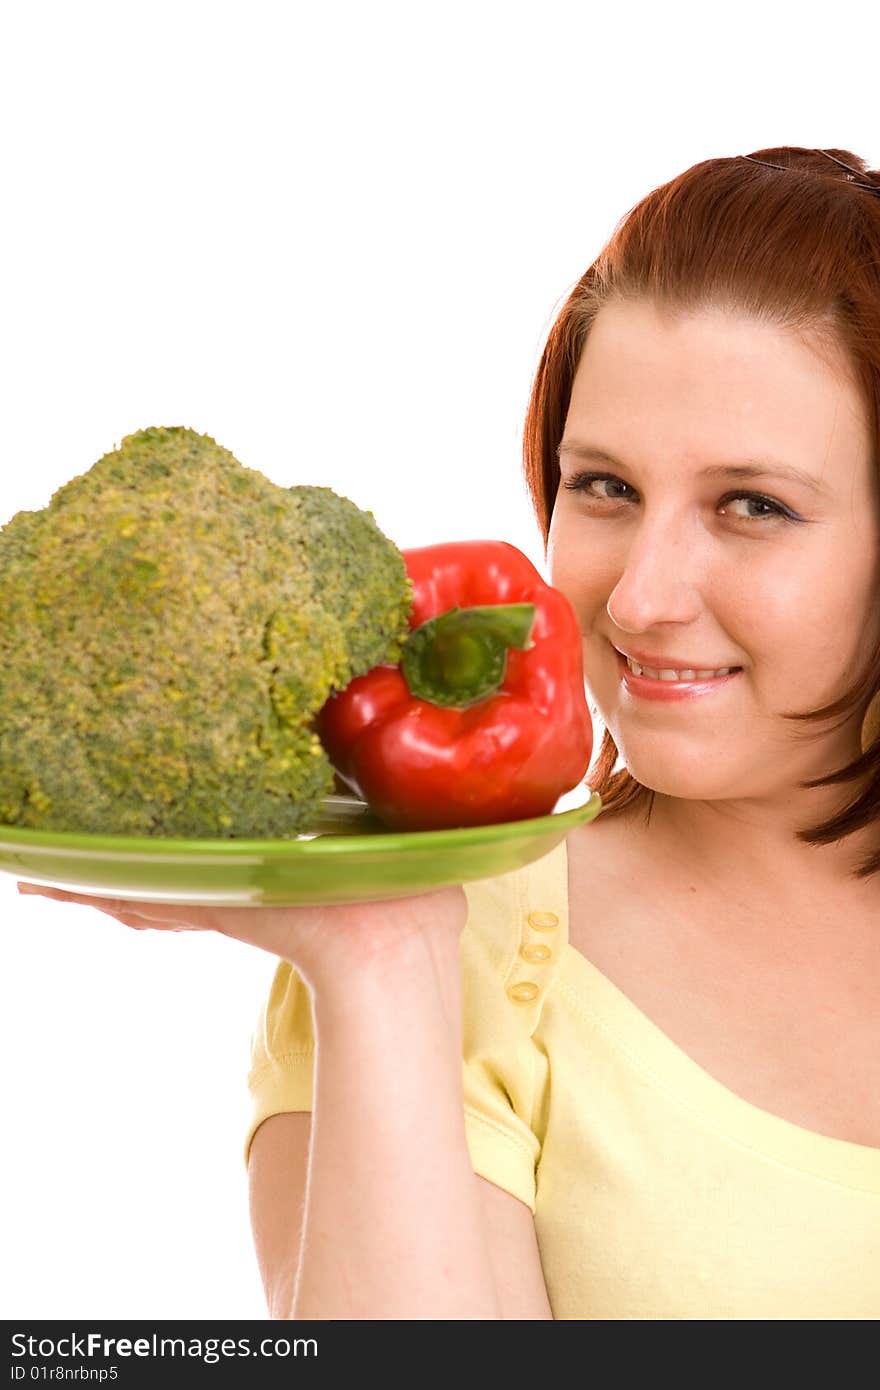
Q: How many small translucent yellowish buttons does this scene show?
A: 3